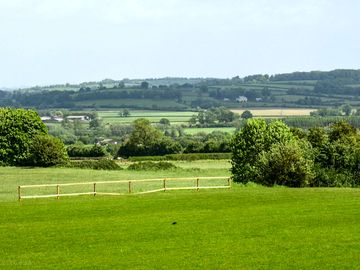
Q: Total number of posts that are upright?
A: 7